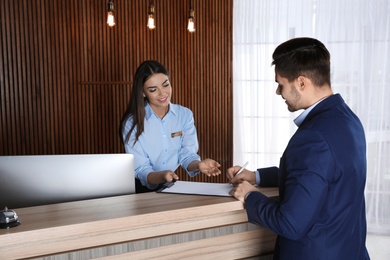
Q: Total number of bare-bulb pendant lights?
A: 3